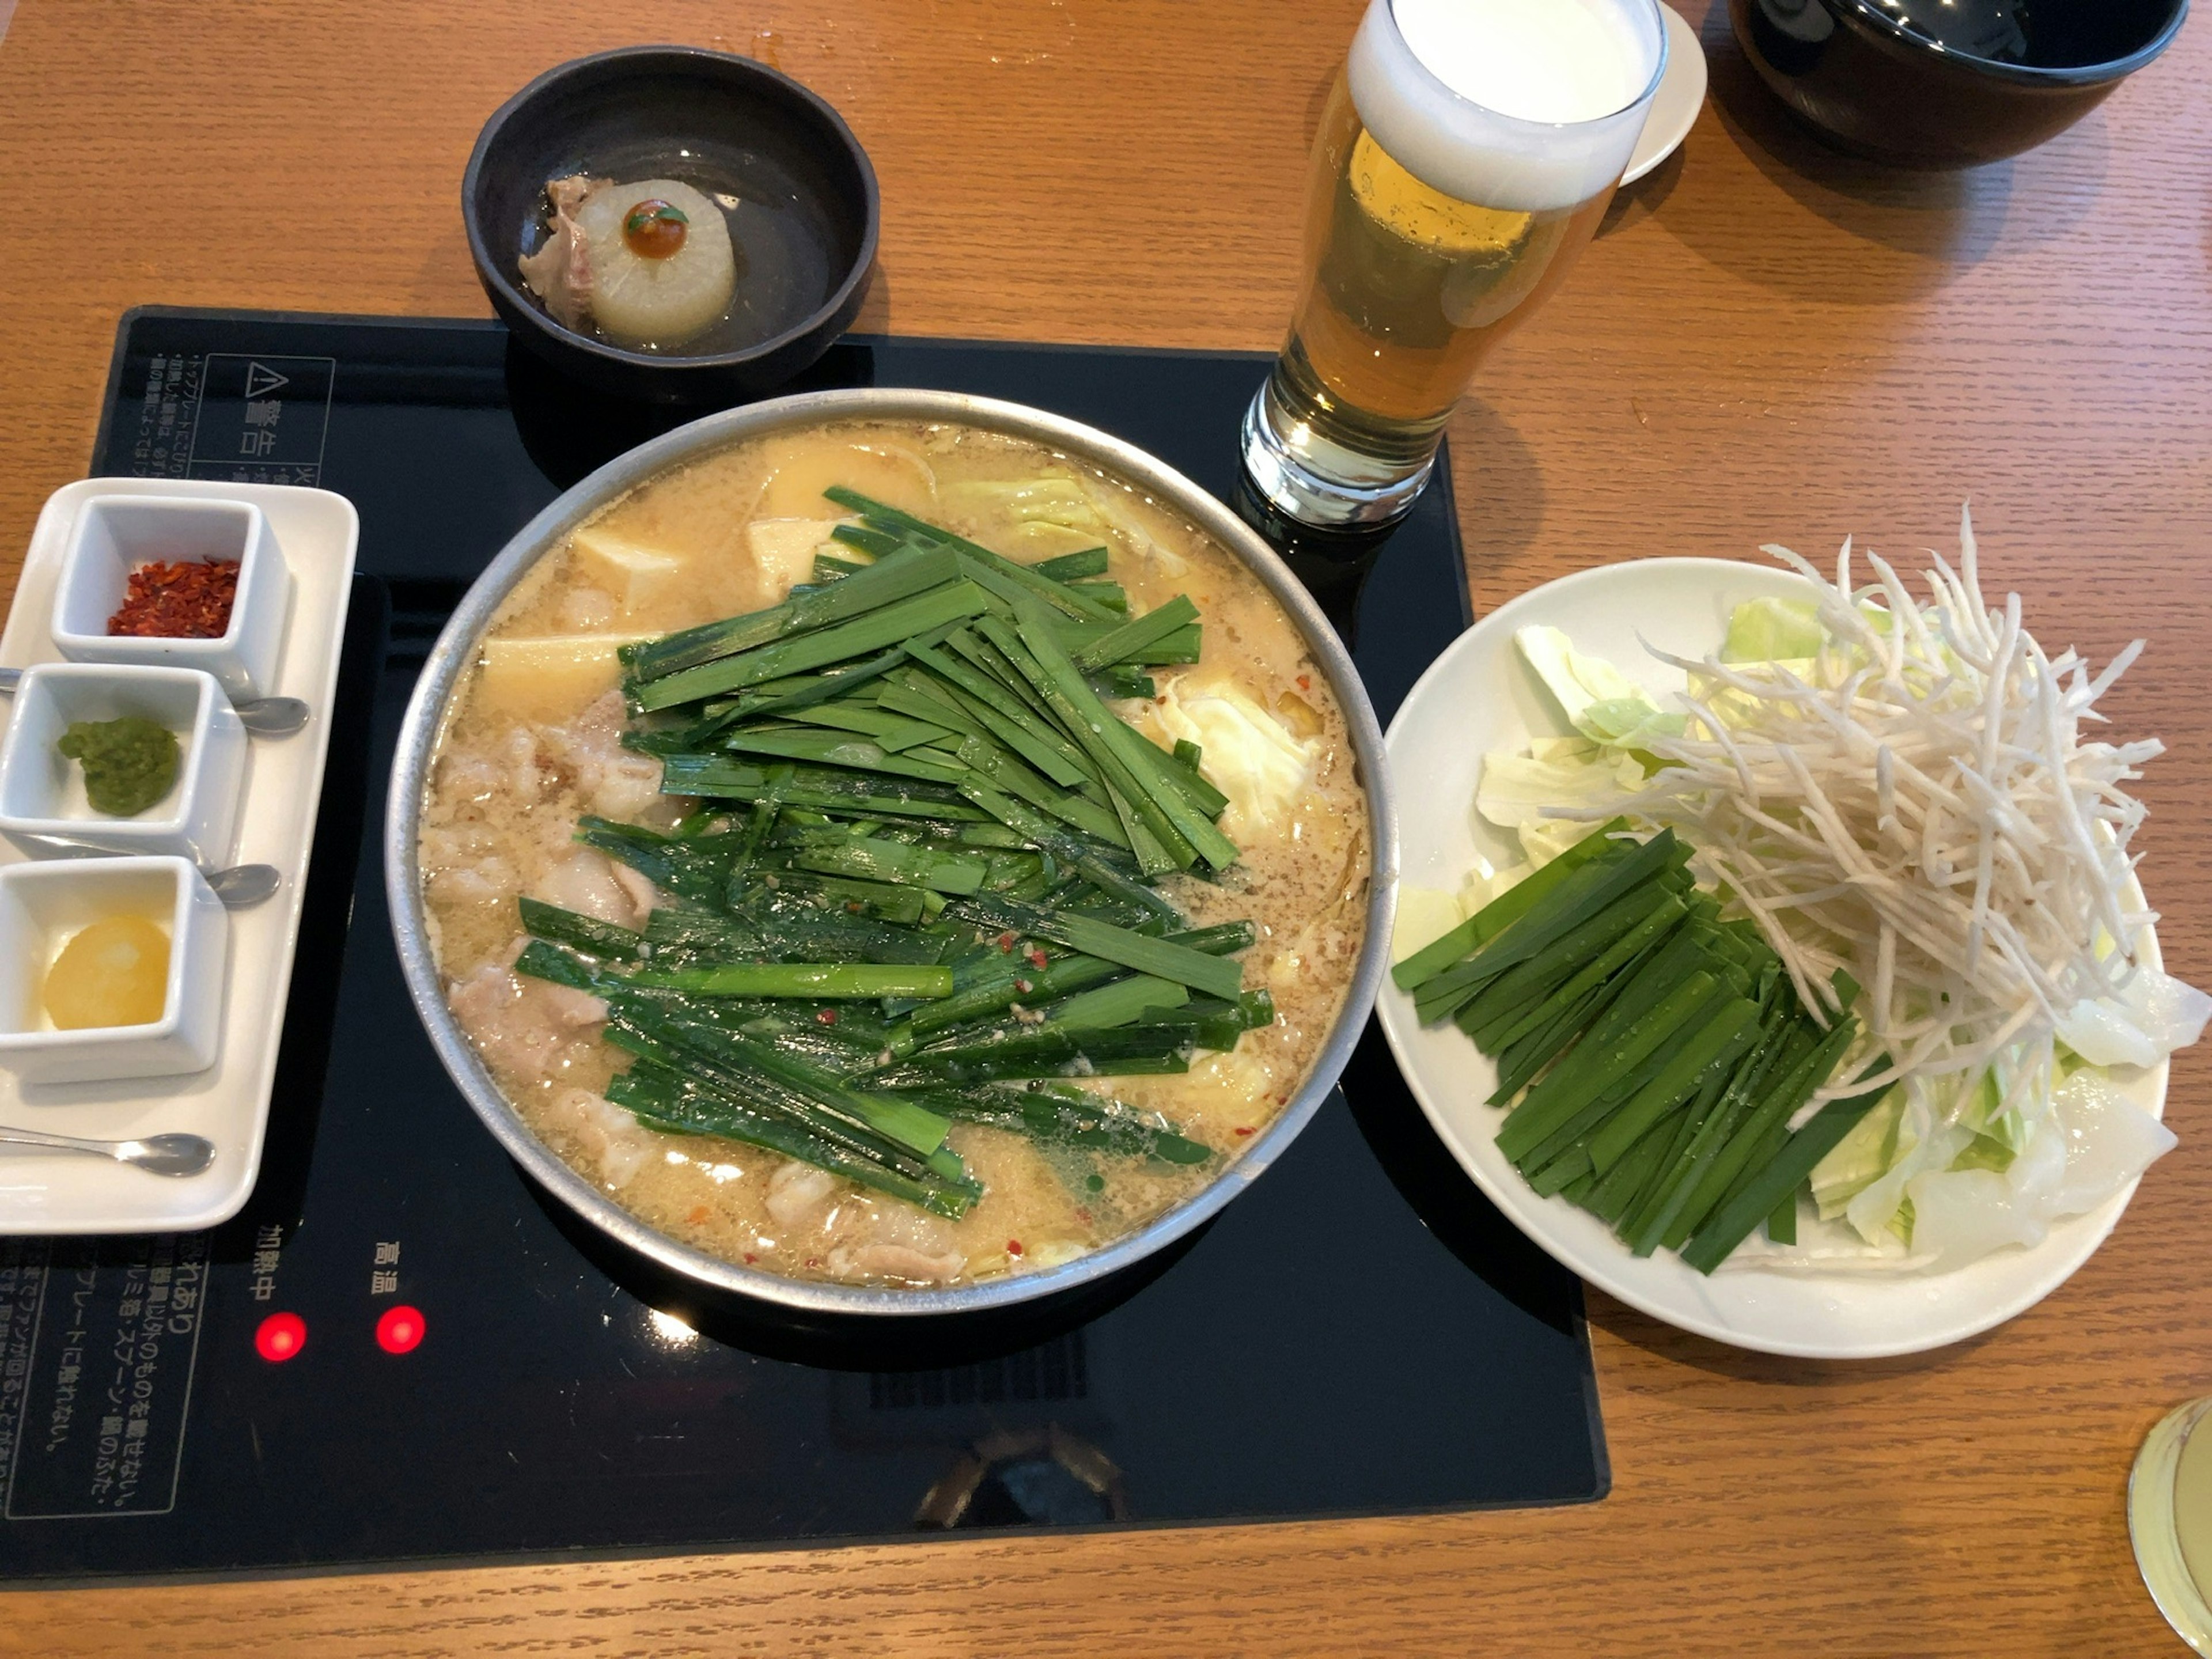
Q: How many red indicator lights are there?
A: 2